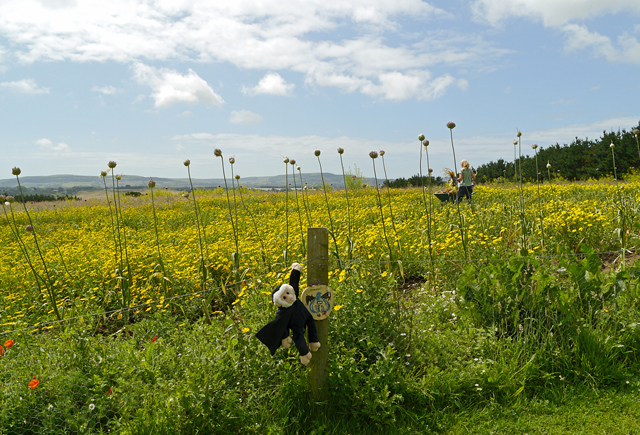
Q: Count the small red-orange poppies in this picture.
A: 5